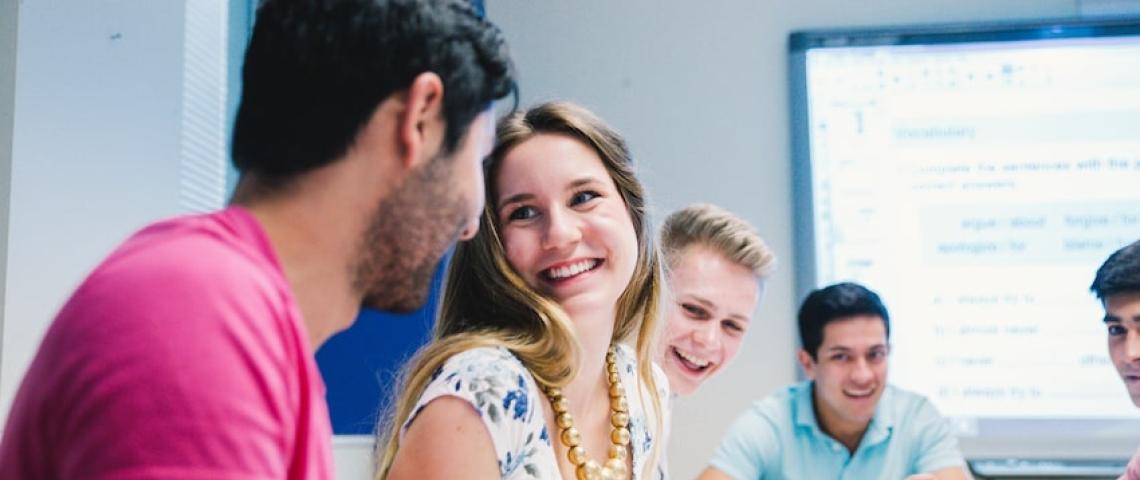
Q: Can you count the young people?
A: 5